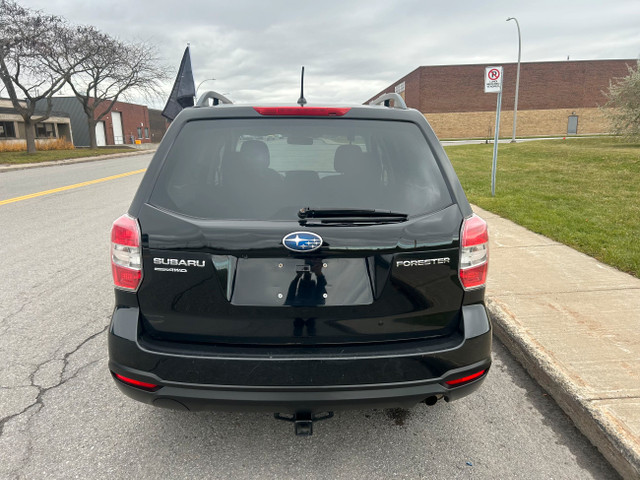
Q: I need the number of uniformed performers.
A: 0